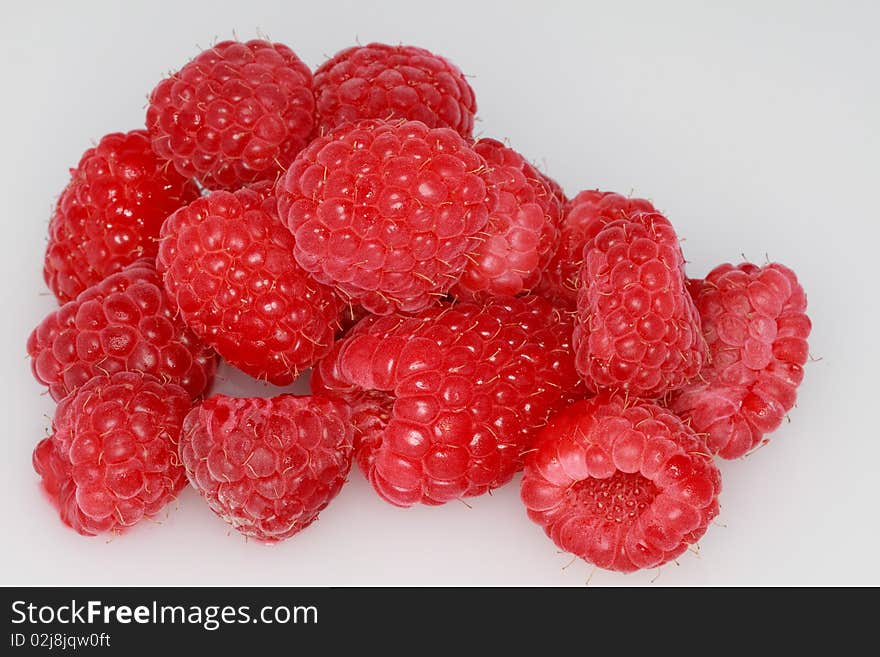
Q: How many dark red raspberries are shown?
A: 14